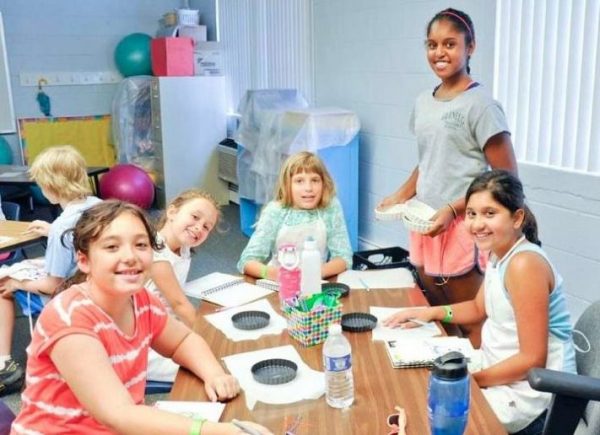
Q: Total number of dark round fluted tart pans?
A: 4